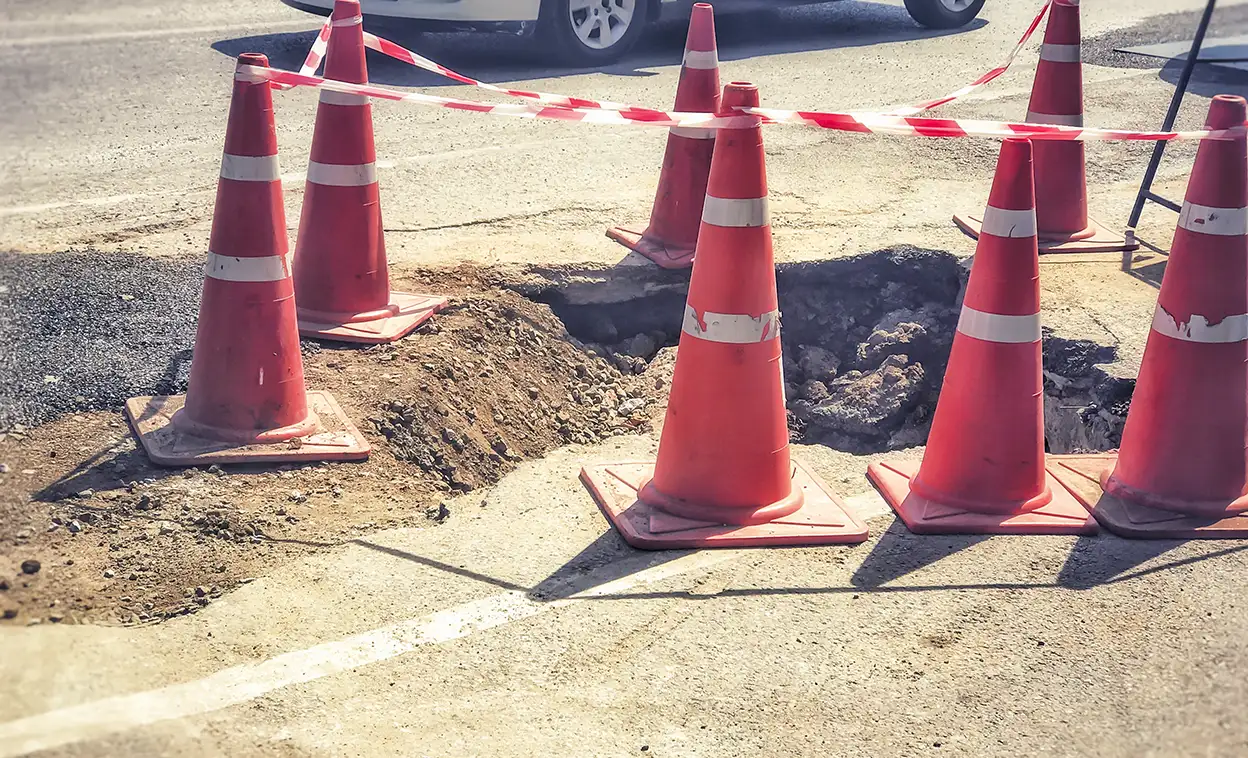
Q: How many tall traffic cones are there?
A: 7